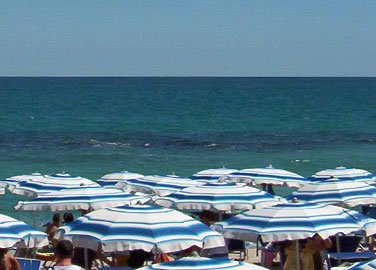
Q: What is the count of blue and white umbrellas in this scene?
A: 15